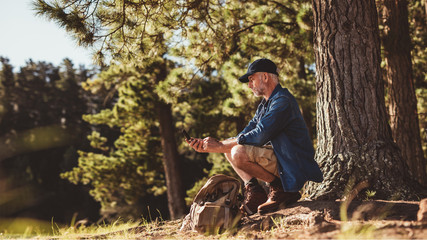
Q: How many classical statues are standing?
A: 0